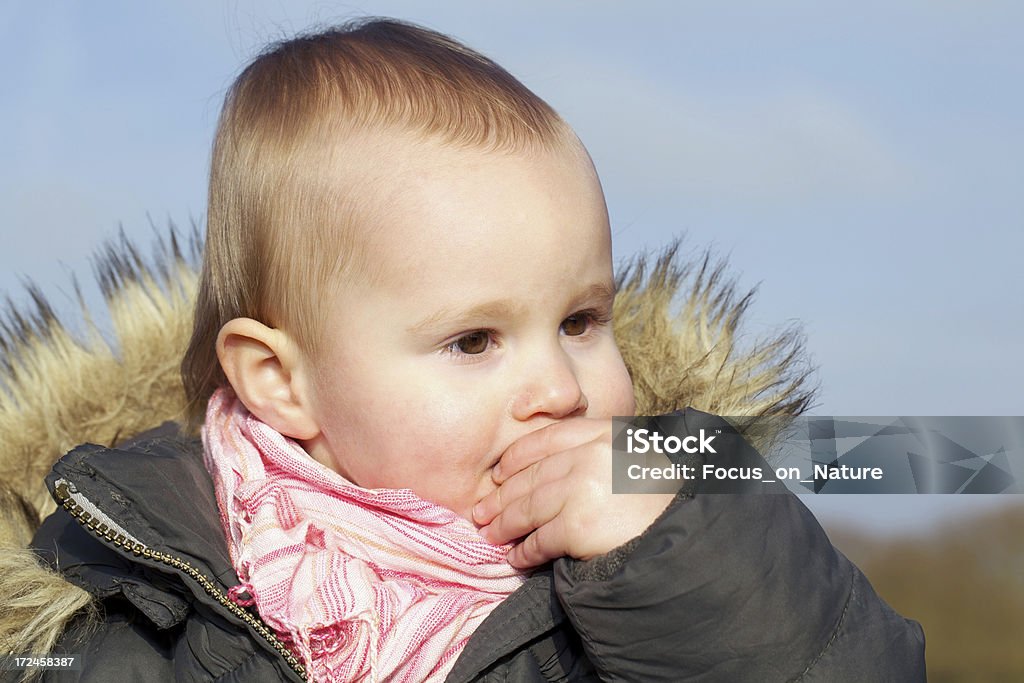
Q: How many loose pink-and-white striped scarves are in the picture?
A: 1